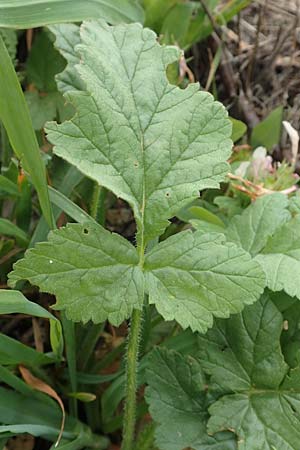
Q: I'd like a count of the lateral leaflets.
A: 2